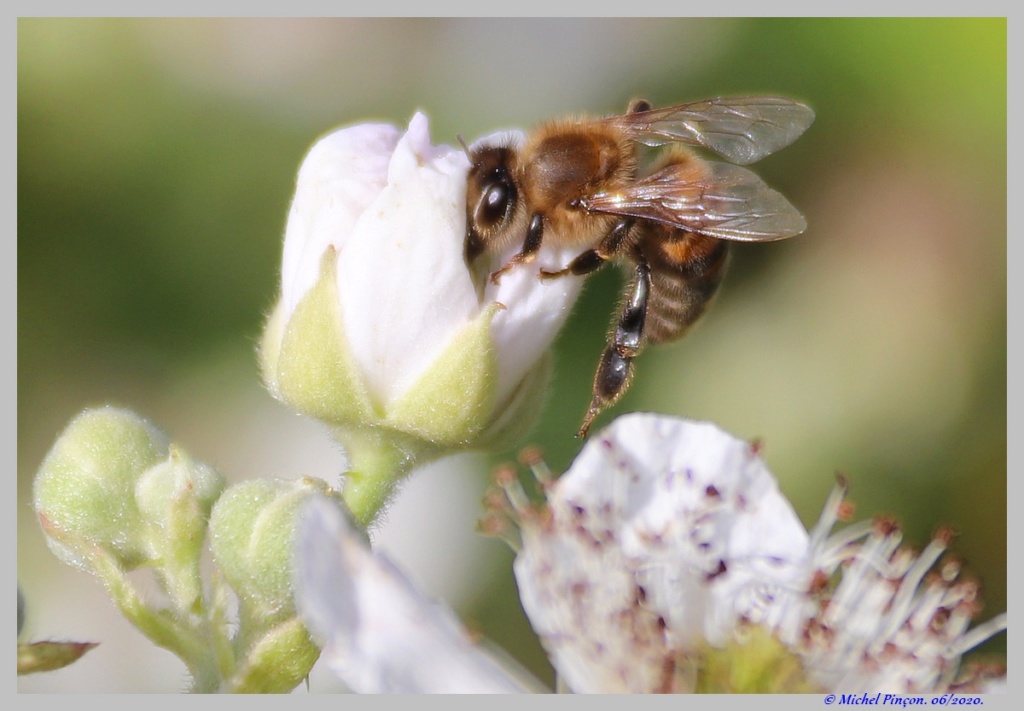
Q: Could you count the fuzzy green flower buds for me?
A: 3